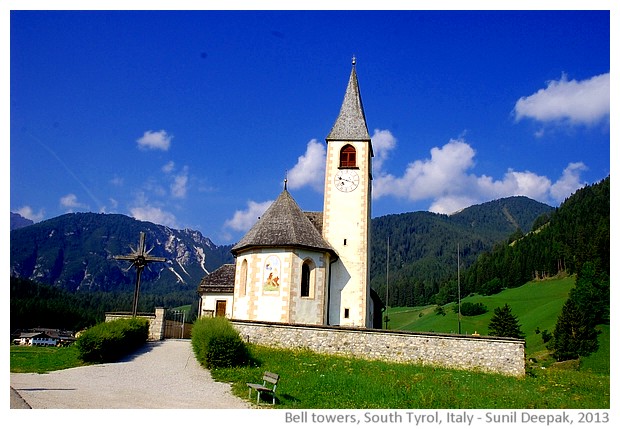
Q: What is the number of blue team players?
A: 0